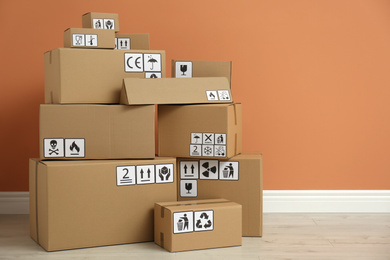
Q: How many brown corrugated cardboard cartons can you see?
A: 11